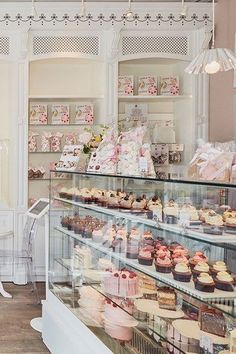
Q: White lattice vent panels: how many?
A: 3